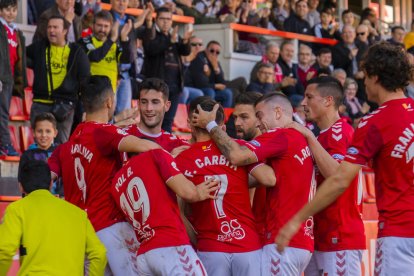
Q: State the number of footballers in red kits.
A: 8